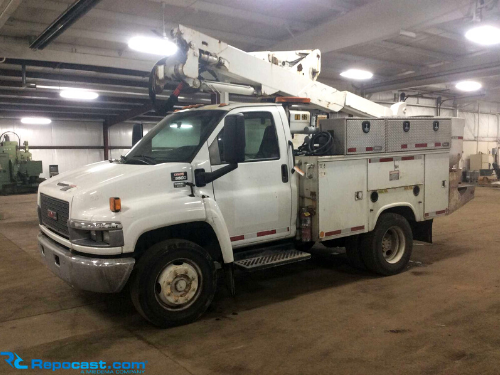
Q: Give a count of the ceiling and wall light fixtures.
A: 6